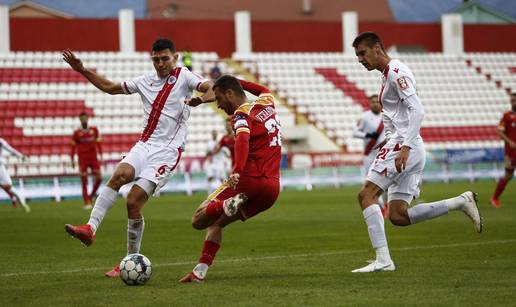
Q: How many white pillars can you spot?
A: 5